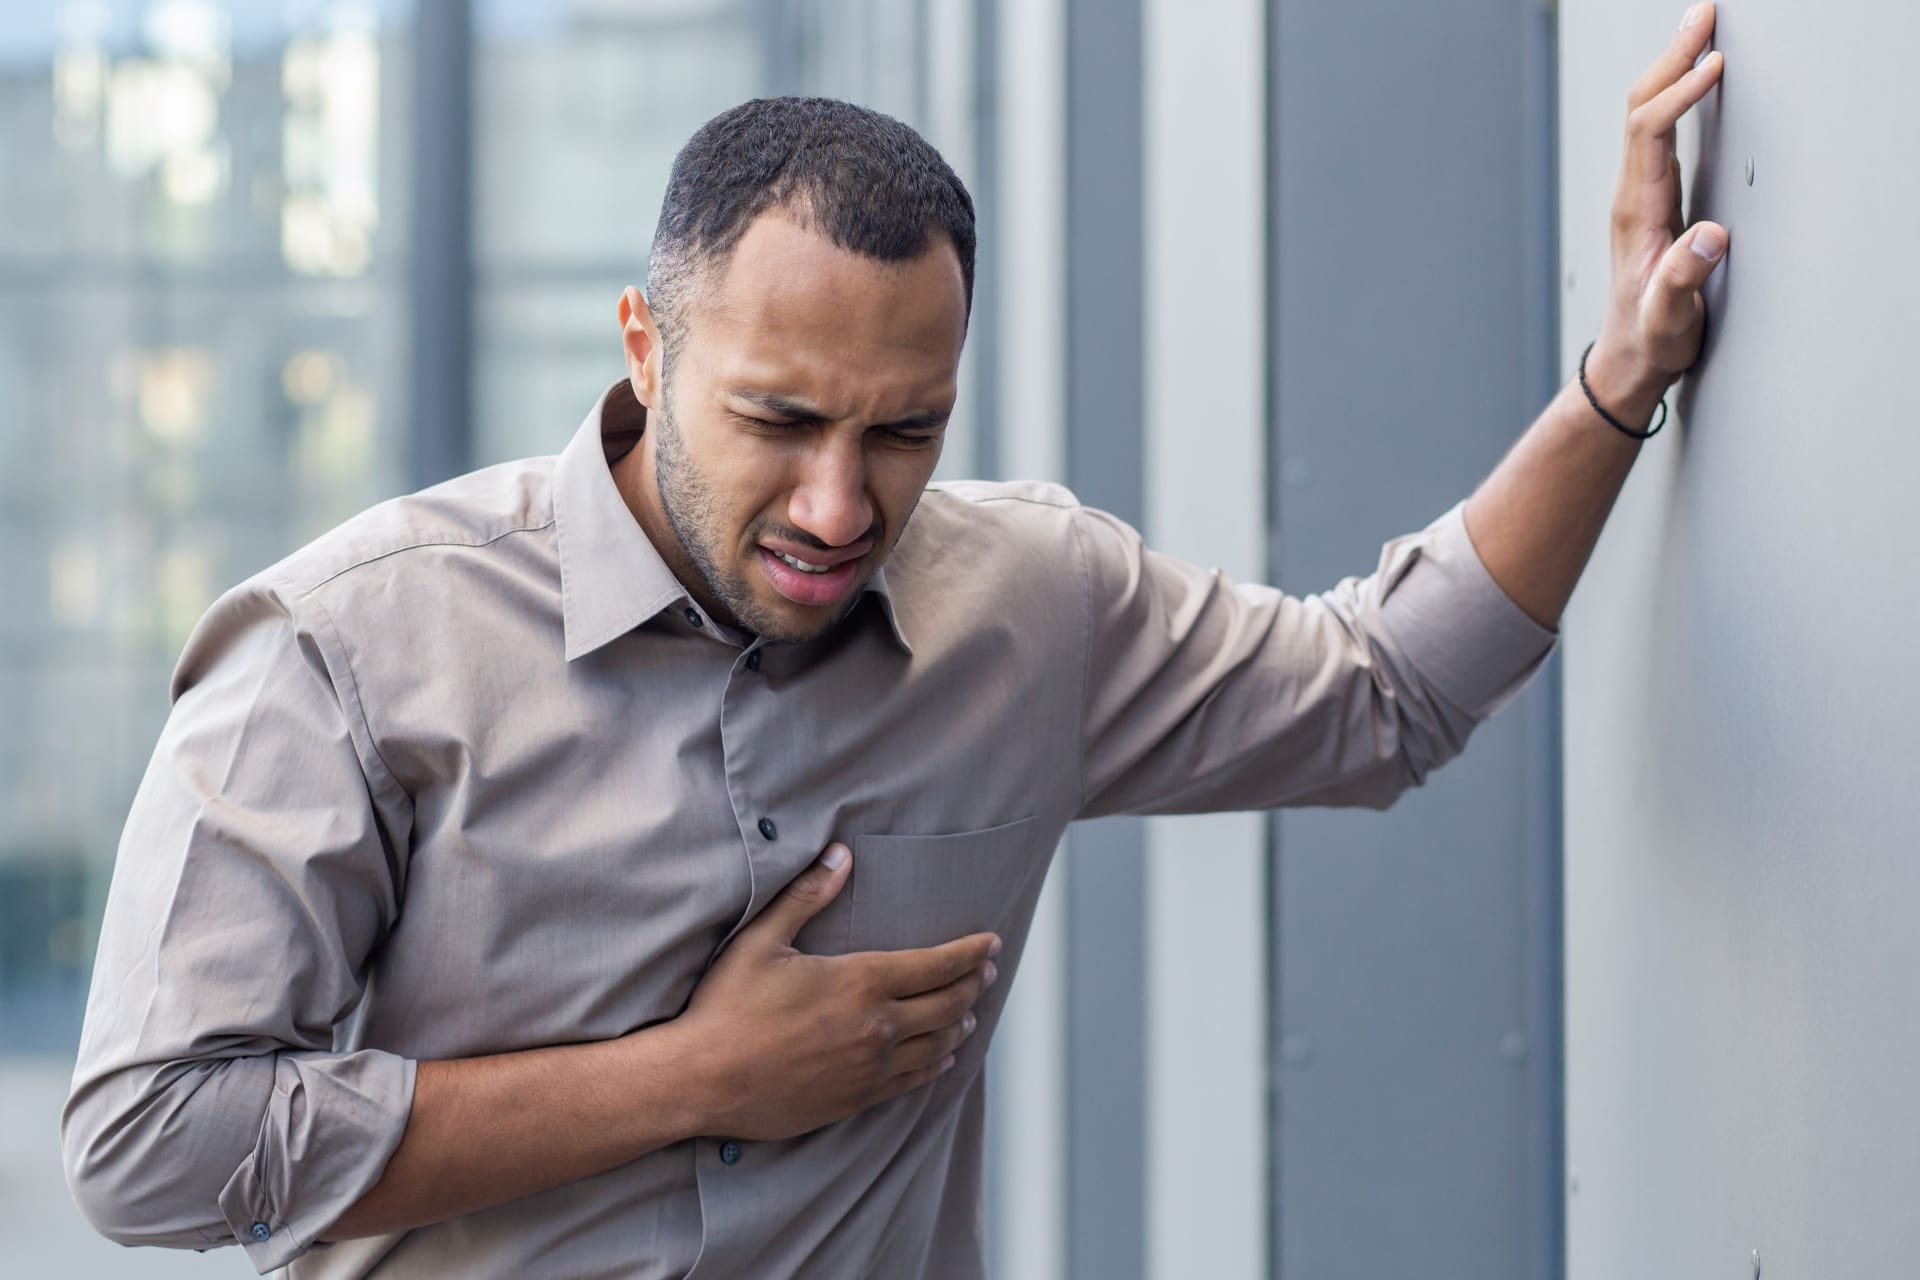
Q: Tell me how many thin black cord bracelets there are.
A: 1